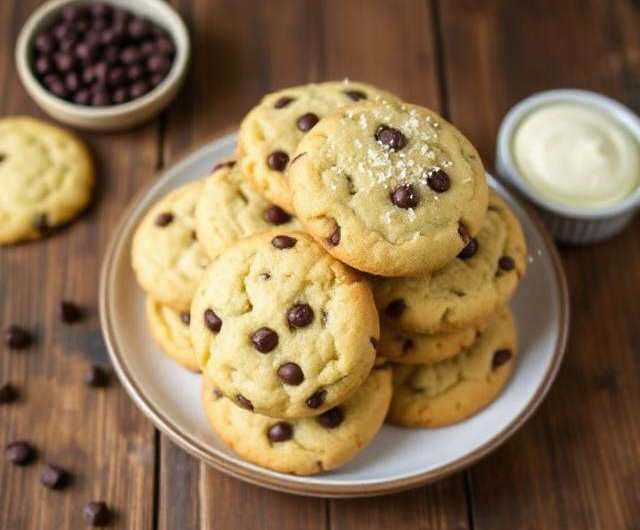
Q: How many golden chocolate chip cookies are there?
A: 11